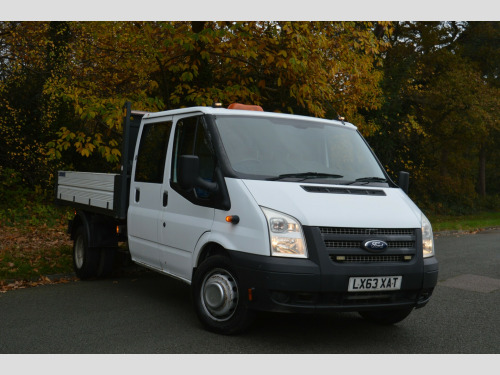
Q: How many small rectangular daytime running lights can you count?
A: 2